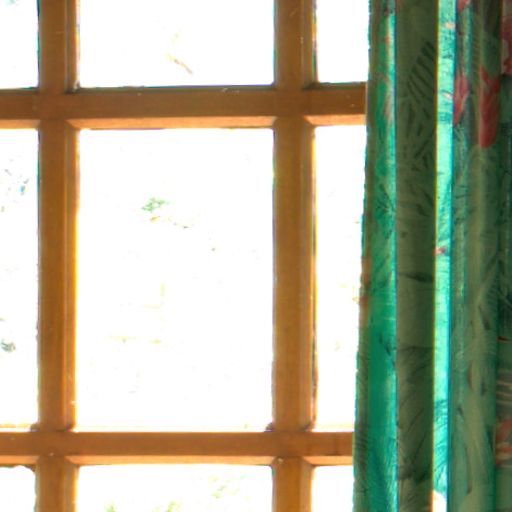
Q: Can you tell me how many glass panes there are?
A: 9